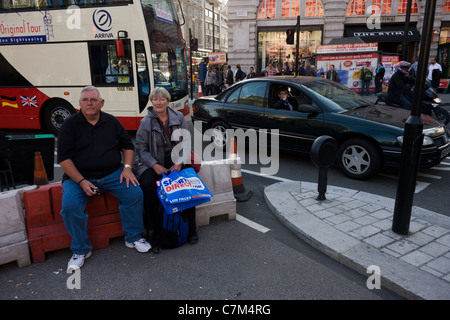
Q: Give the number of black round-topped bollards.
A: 1